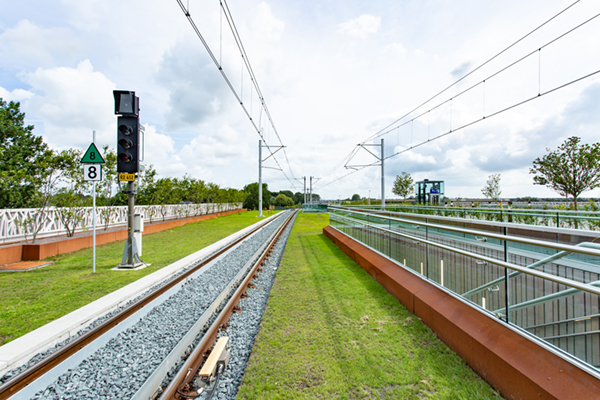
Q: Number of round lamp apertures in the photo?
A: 3